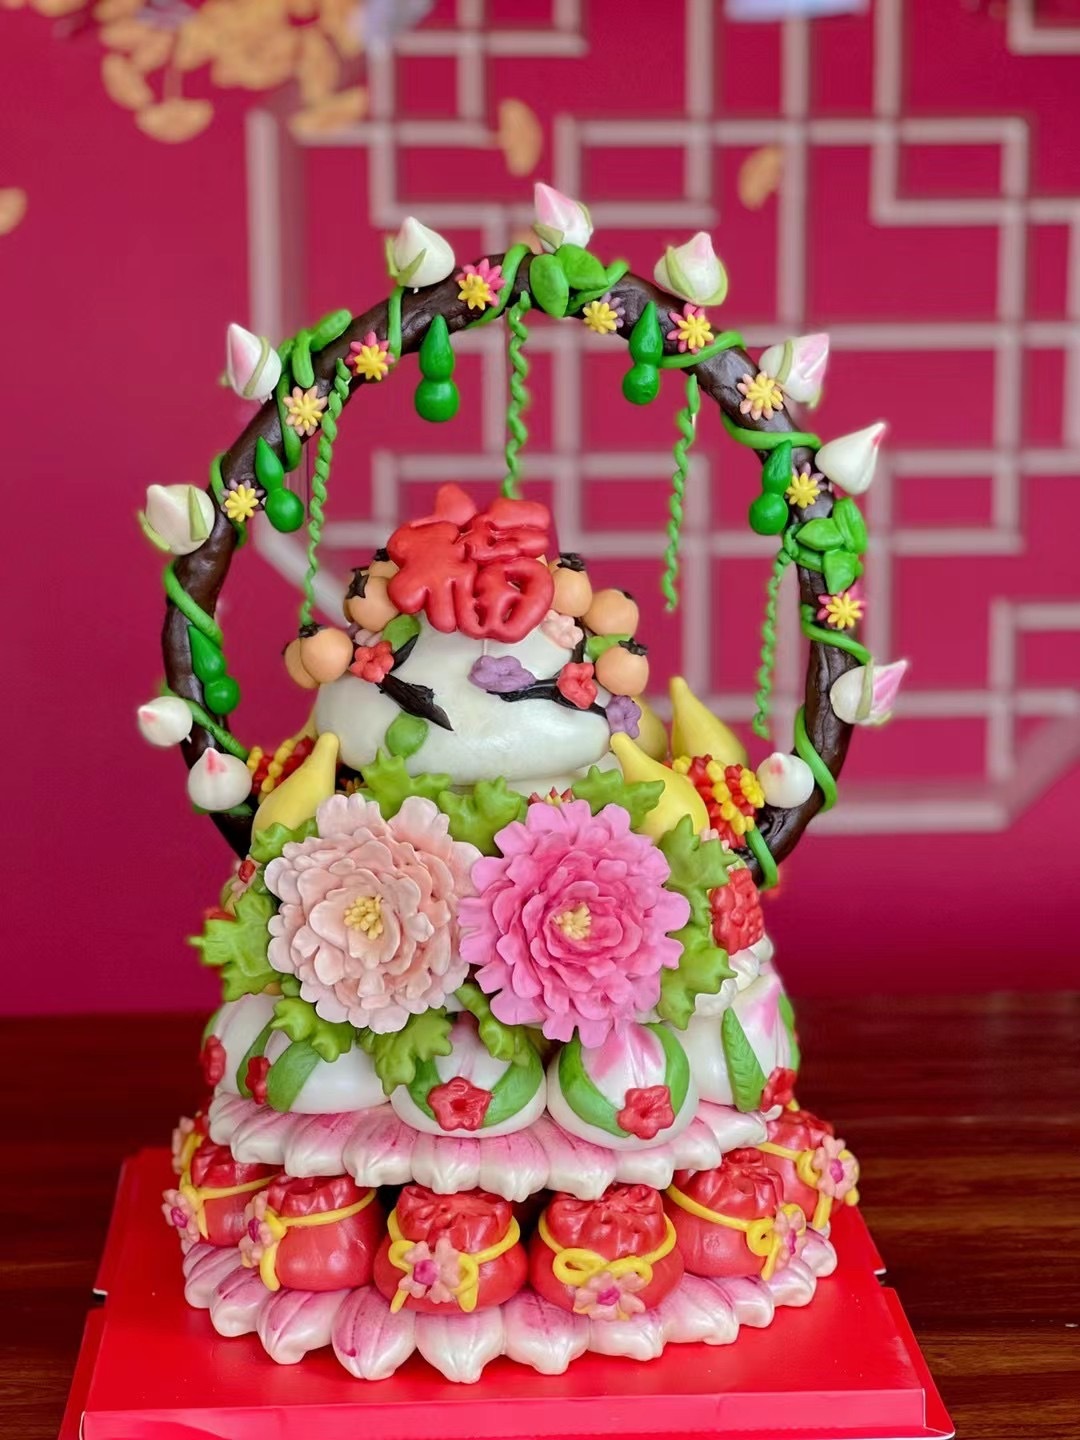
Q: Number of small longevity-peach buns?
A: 11